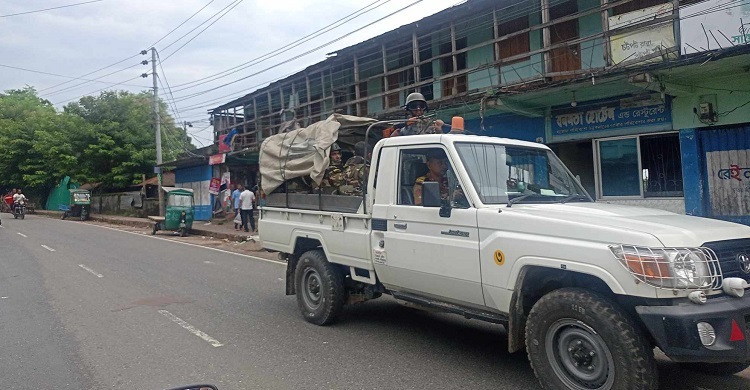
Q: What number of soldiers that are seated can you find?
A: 3